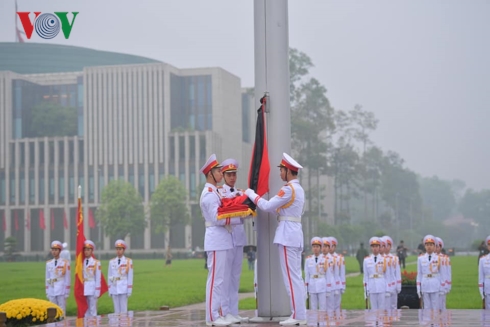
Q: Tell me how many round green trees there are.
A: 2